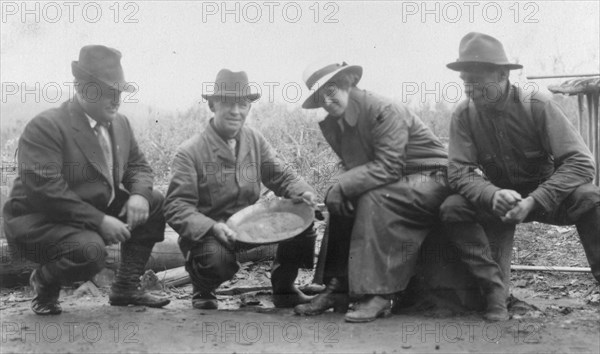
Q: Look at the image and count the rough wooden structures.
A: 1